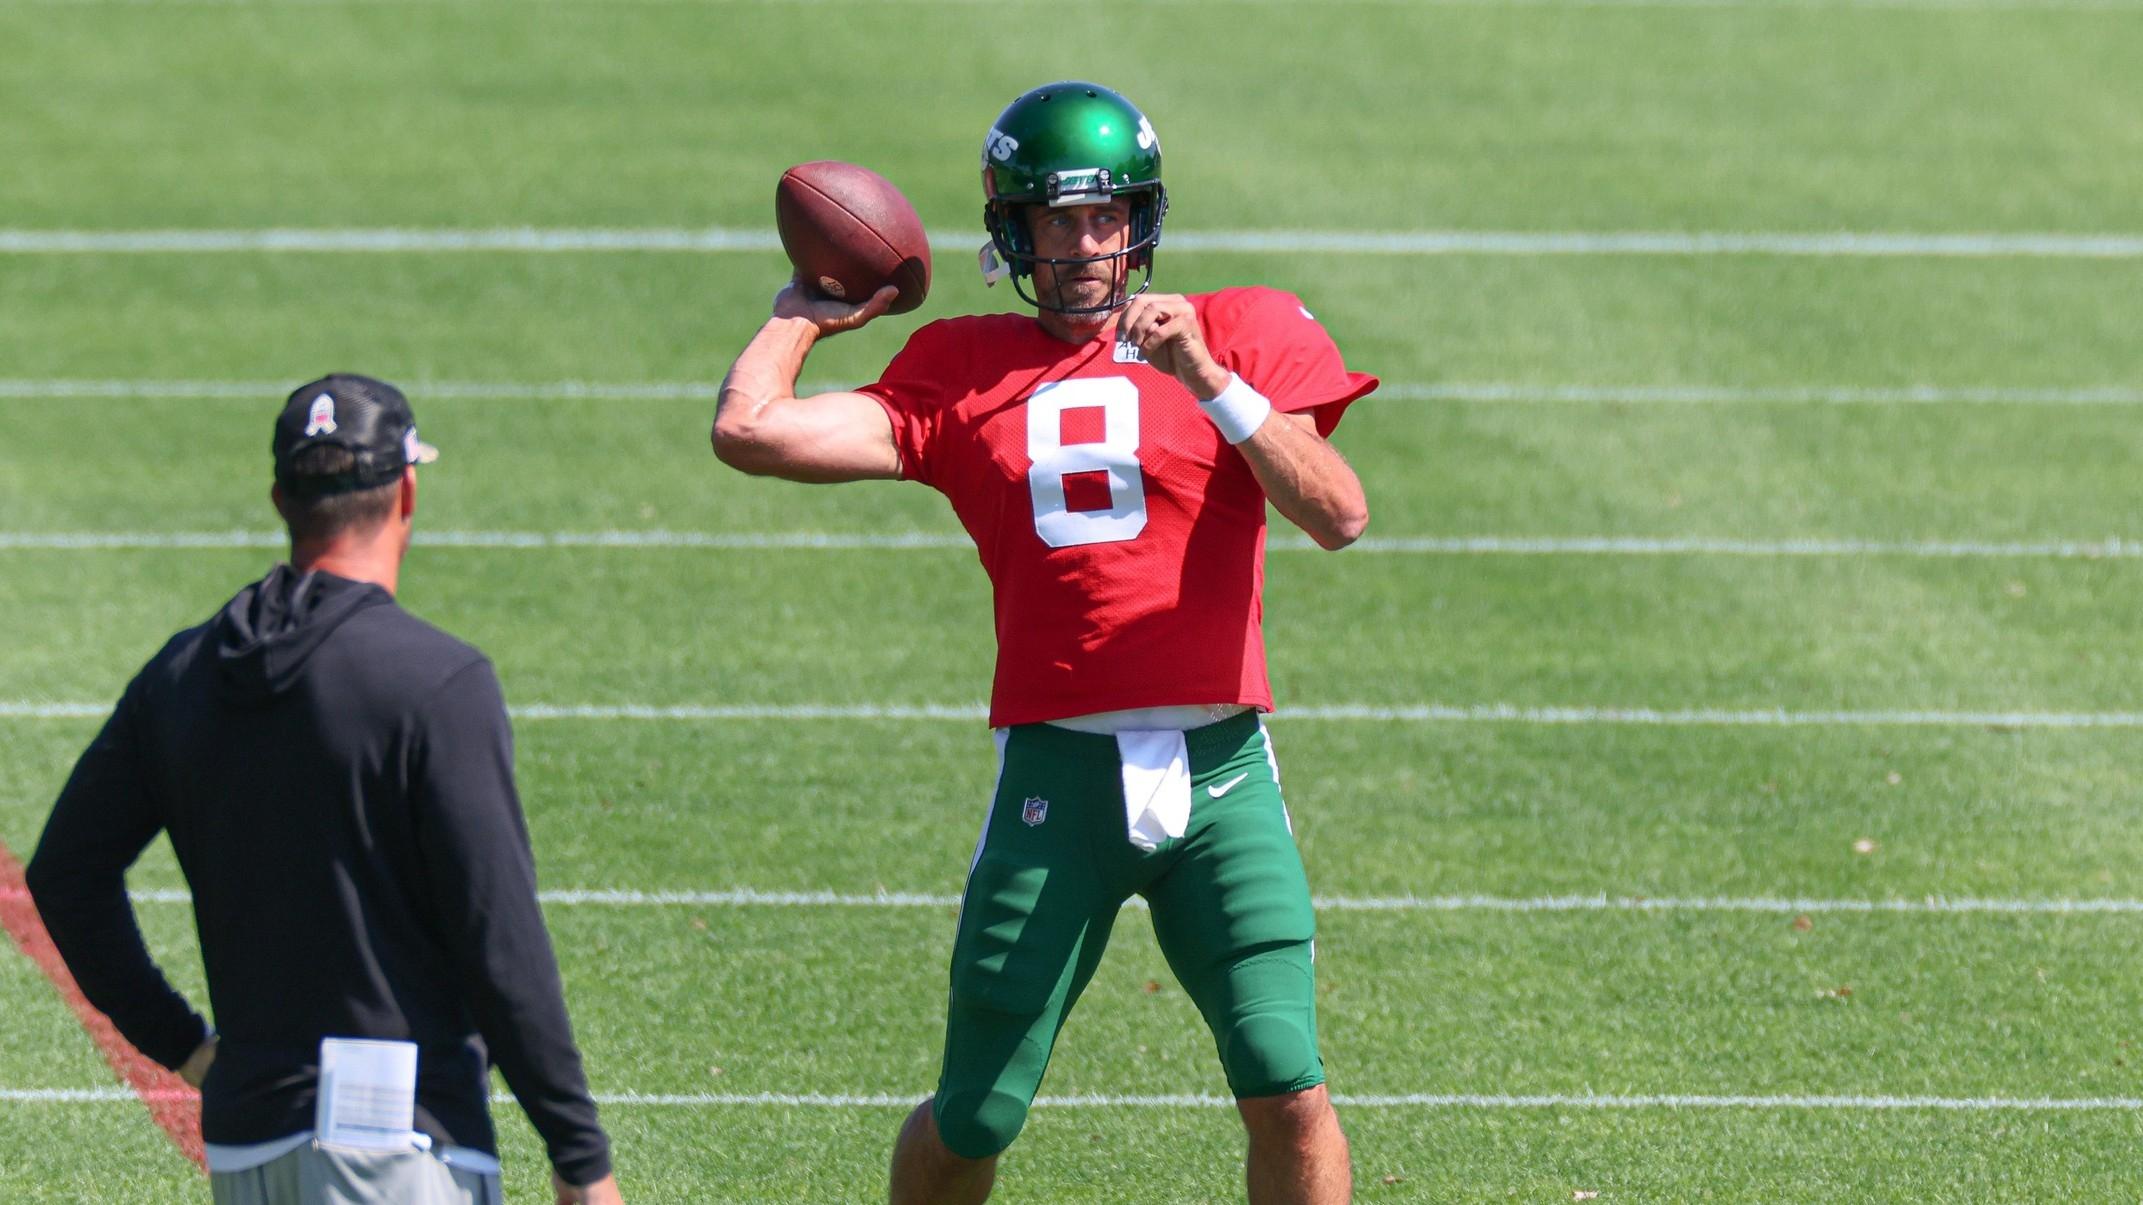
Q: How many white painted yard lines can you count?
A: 6